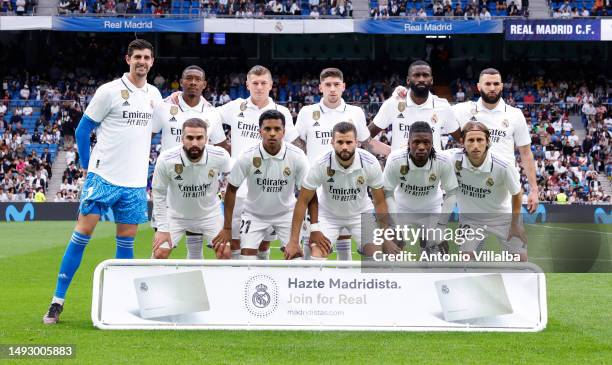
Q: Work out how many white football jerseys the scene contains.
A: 11